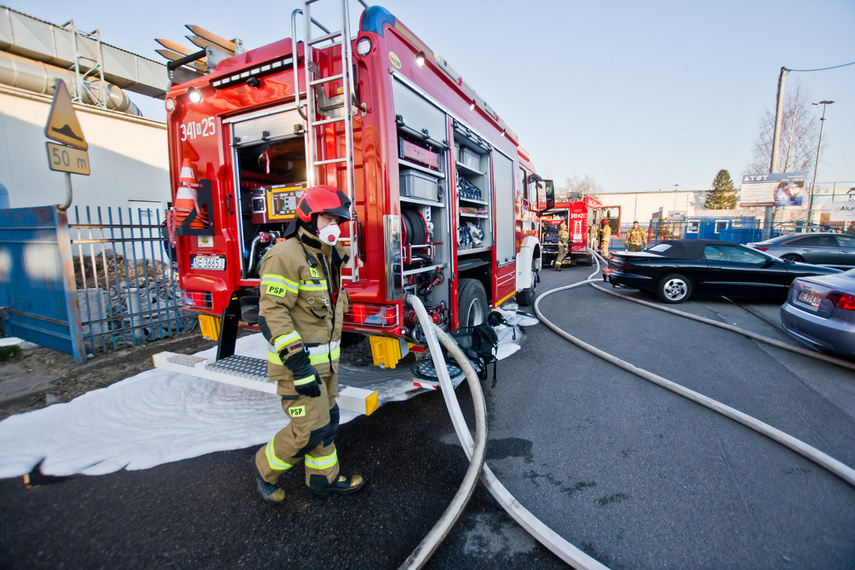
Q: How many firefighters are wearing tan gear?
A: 4